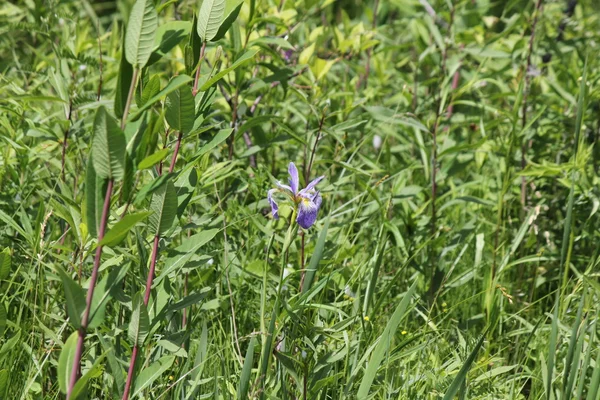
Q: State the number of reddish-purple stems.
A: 2